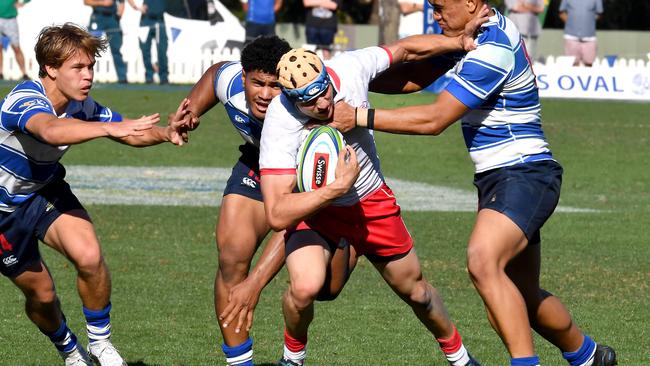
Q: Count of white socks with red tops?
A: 2